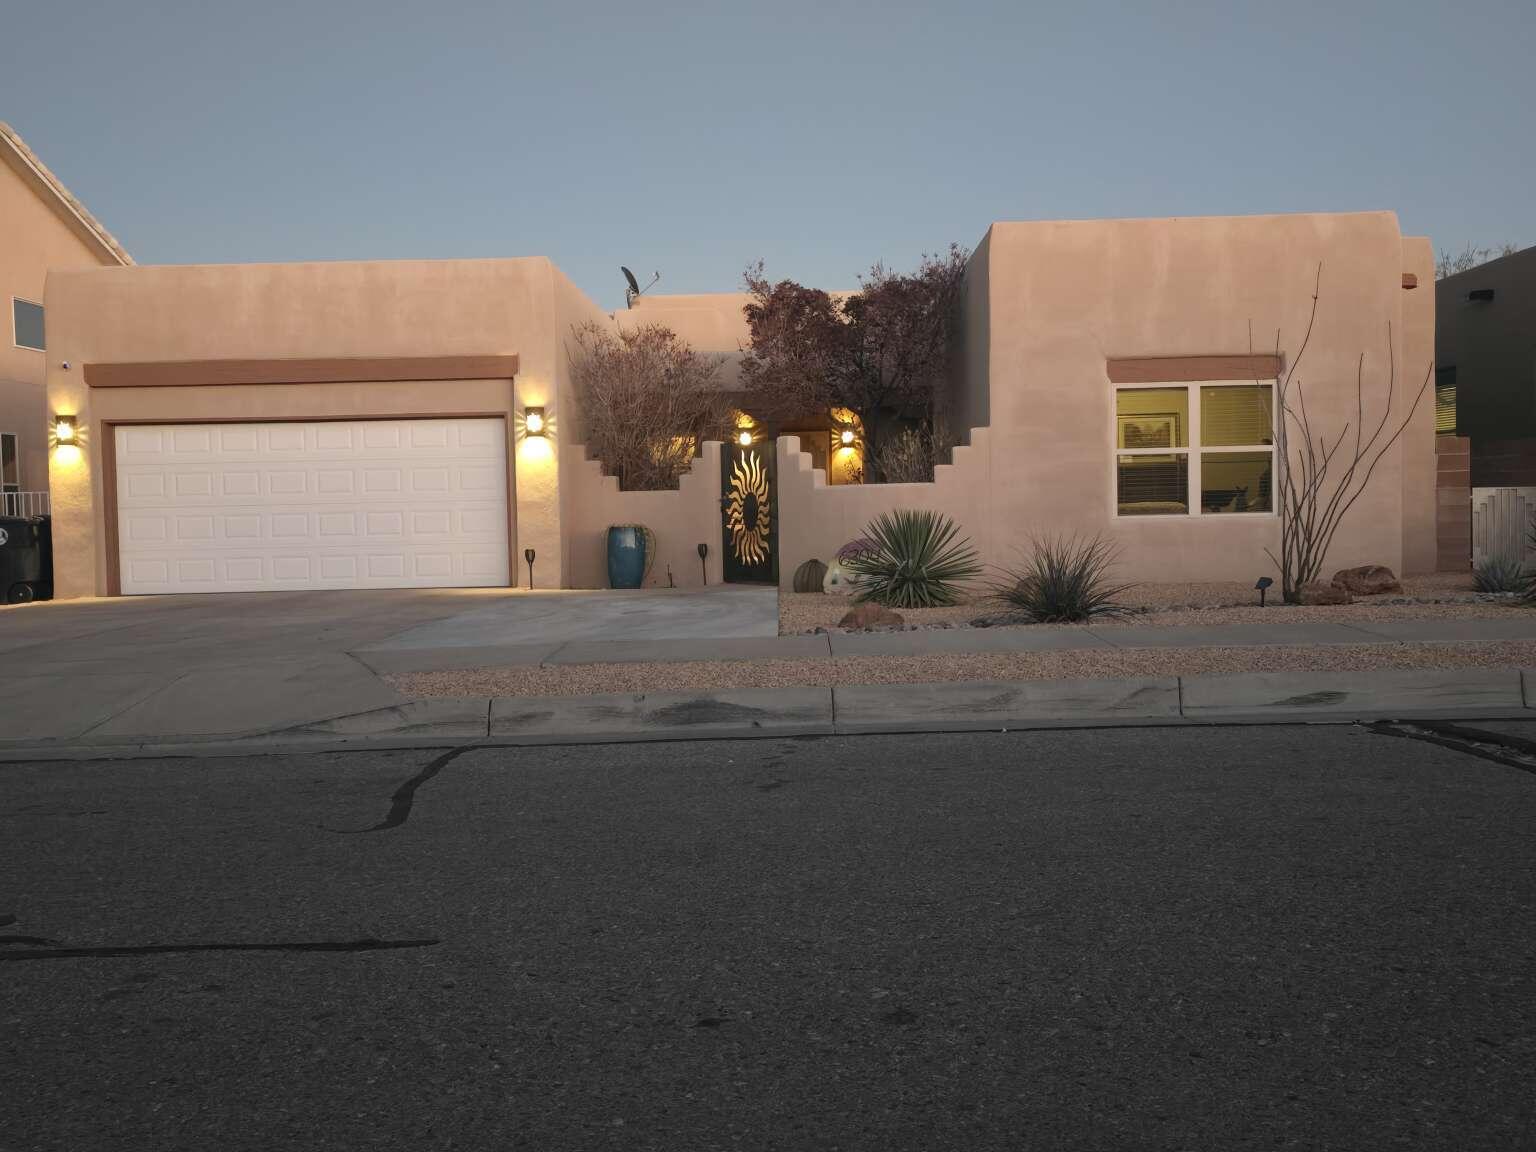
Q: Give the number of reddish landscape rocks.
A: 3